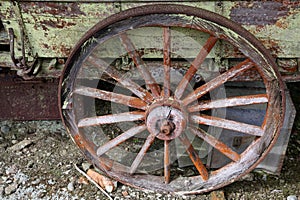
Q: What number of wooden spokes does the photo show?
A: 14